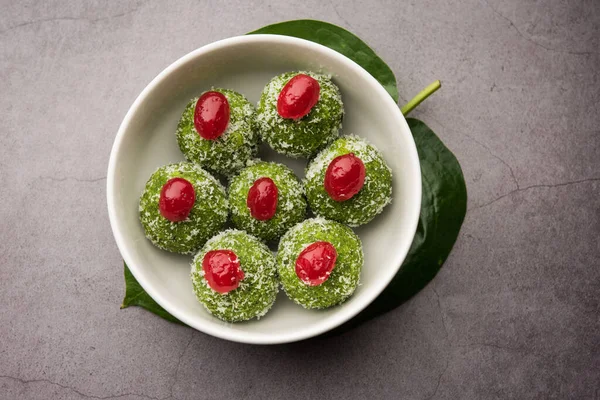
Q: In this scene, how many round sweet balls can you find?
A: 7